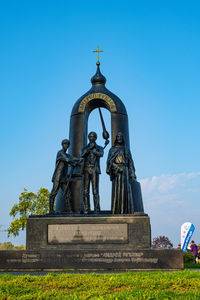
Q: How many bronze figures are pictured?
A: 3